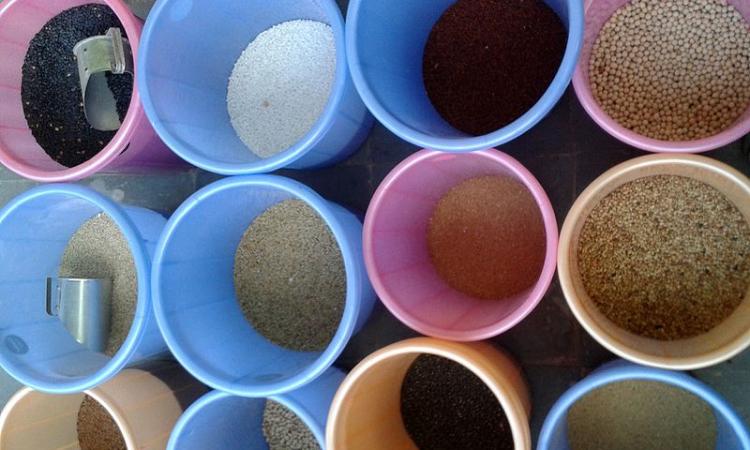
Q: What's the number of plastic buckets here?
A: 12